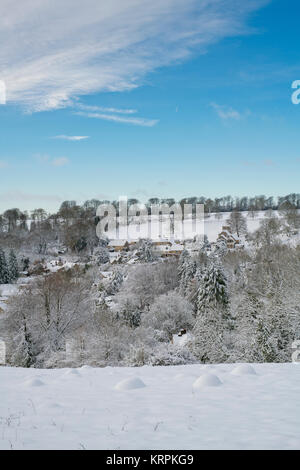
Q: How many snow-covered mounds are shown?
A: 5